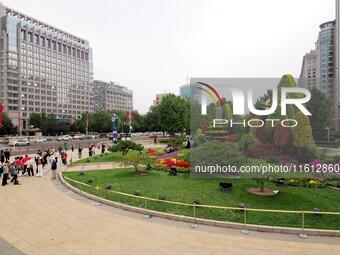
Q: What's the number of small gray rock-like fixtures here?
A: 8